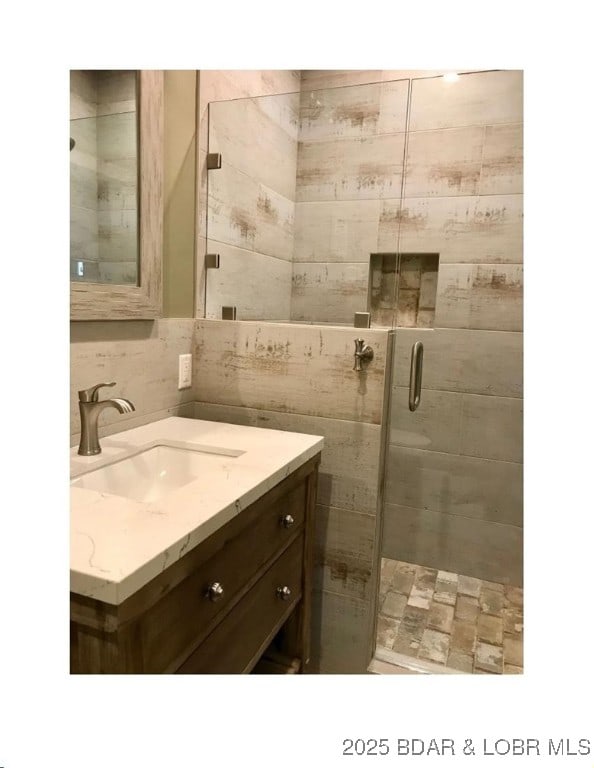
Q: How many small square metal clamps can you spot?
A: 4